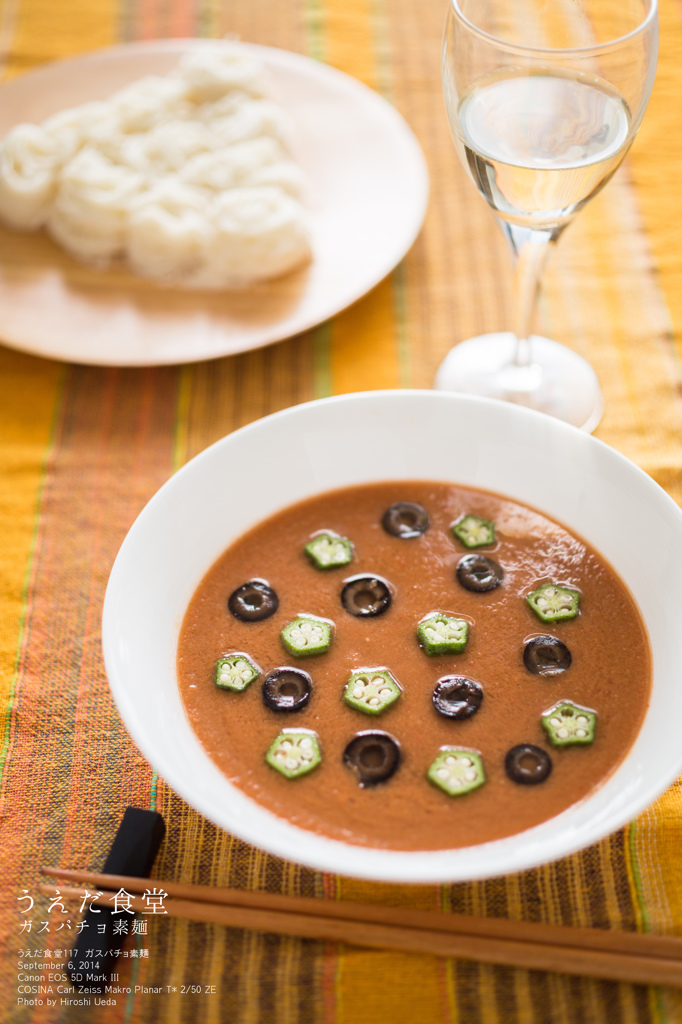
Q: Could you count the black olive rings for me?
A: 9